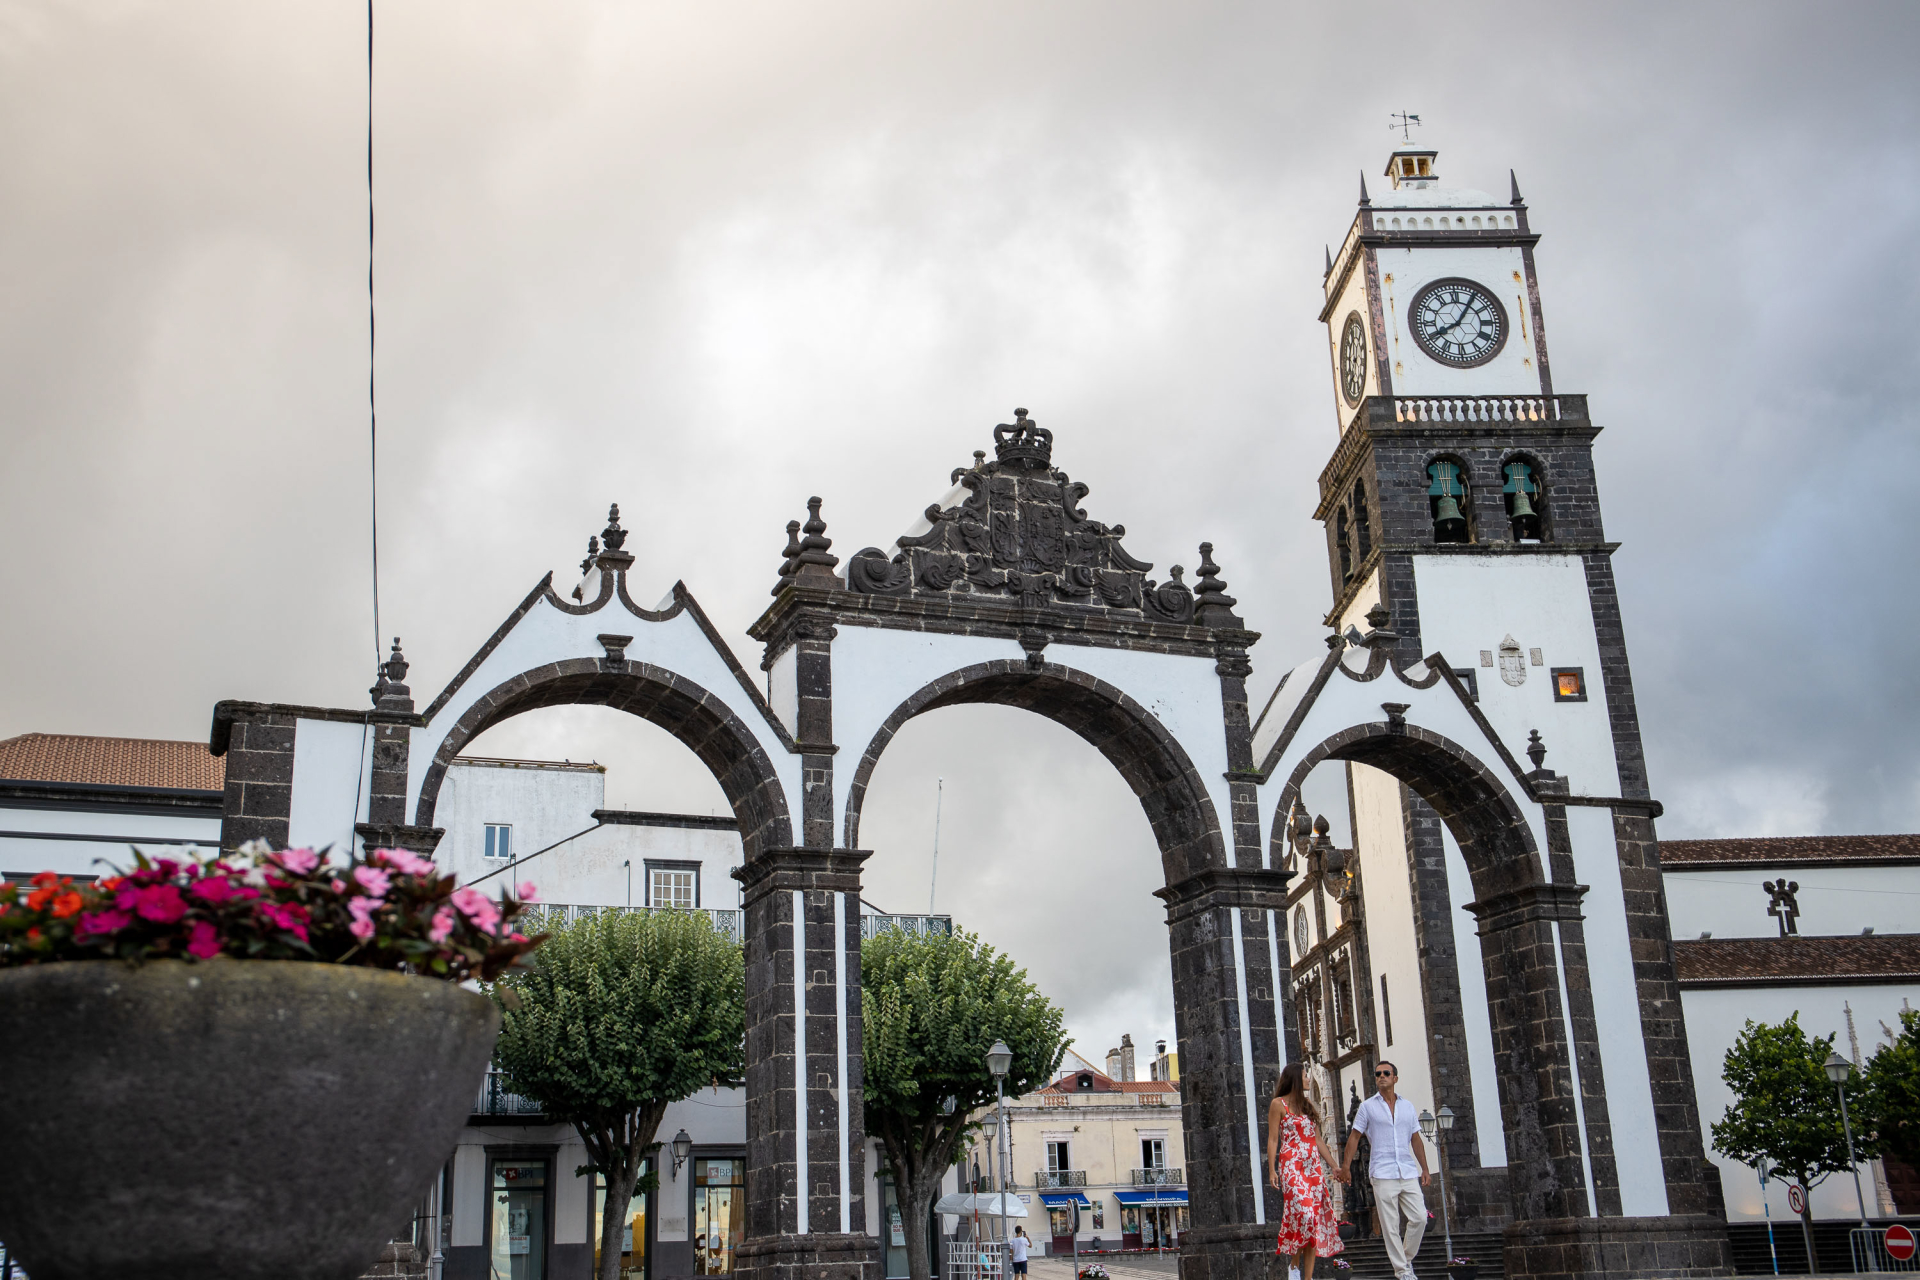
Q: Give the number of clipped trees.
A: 2